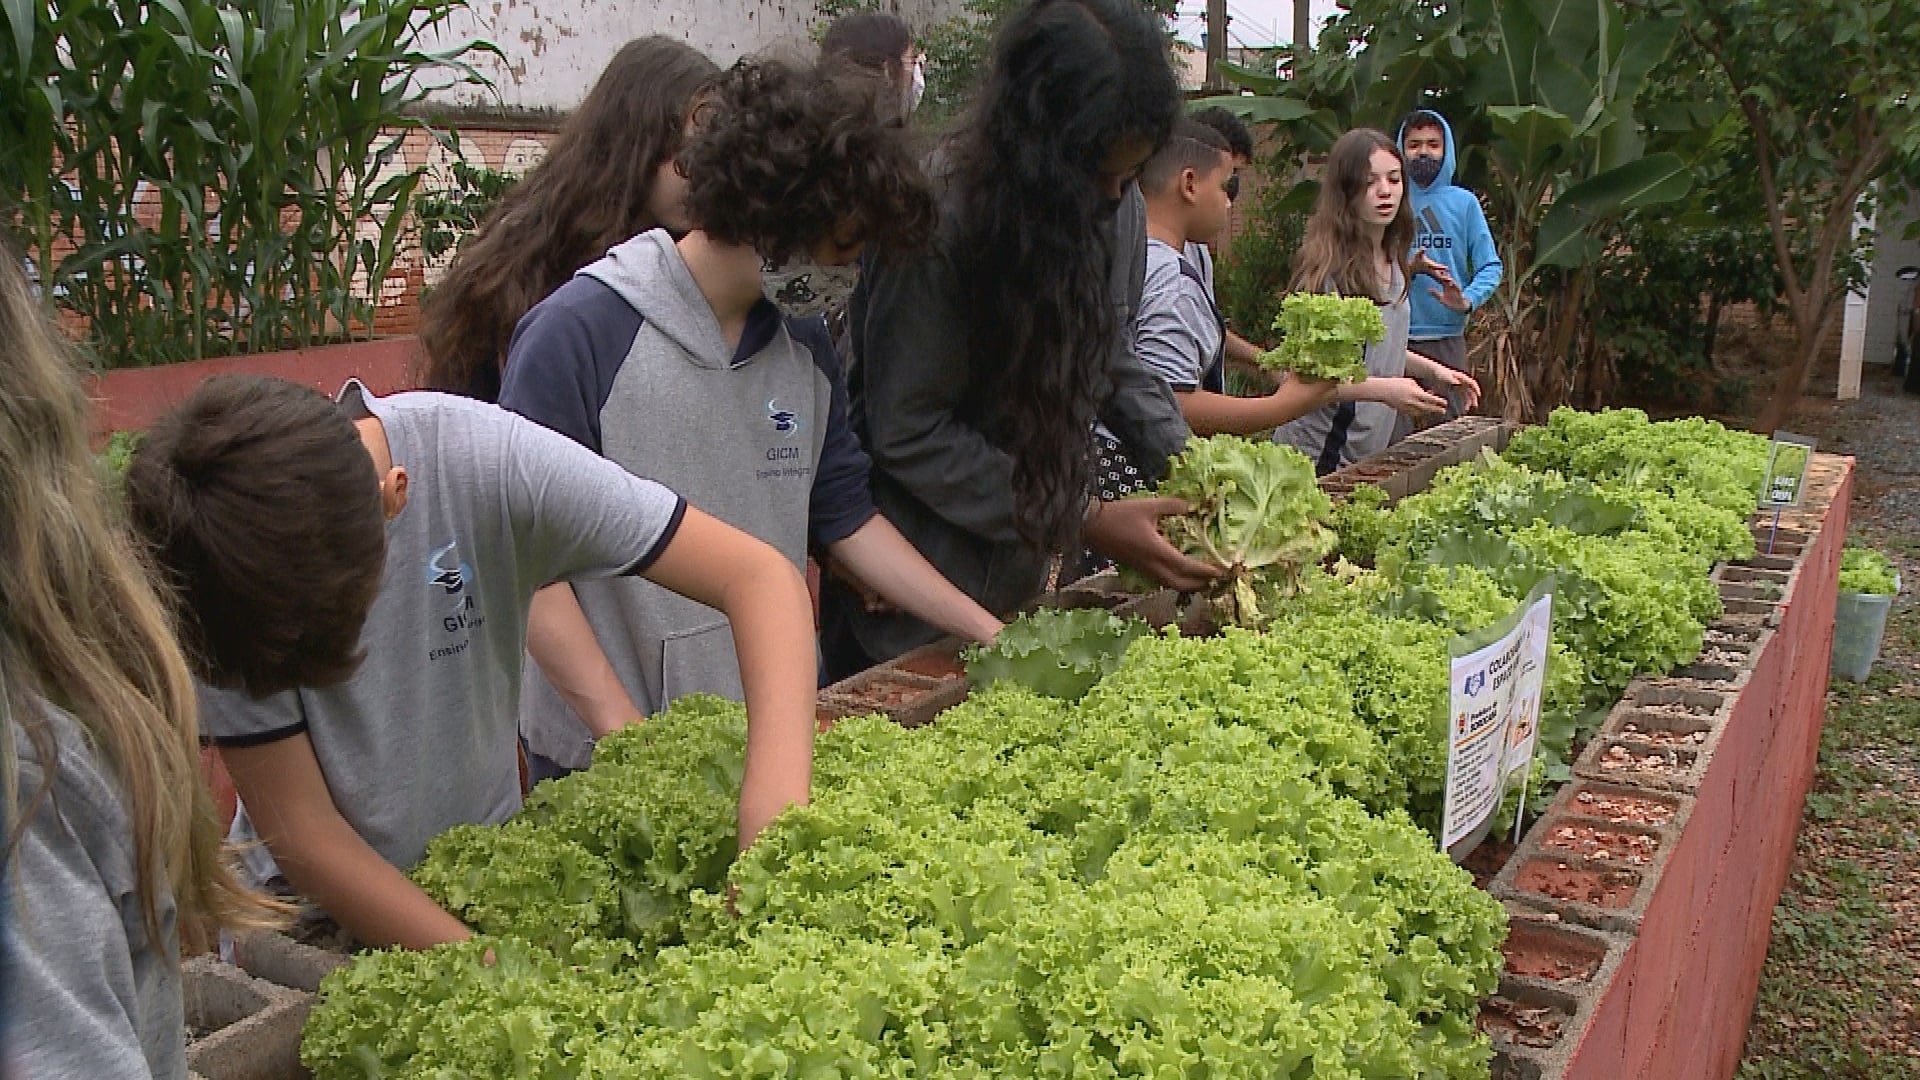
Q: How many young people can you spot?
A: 10